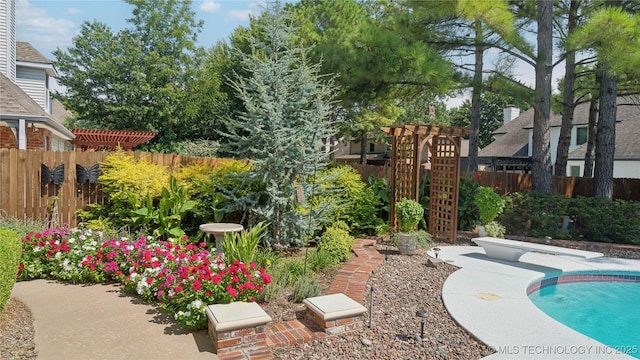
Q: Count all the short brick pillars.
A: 2